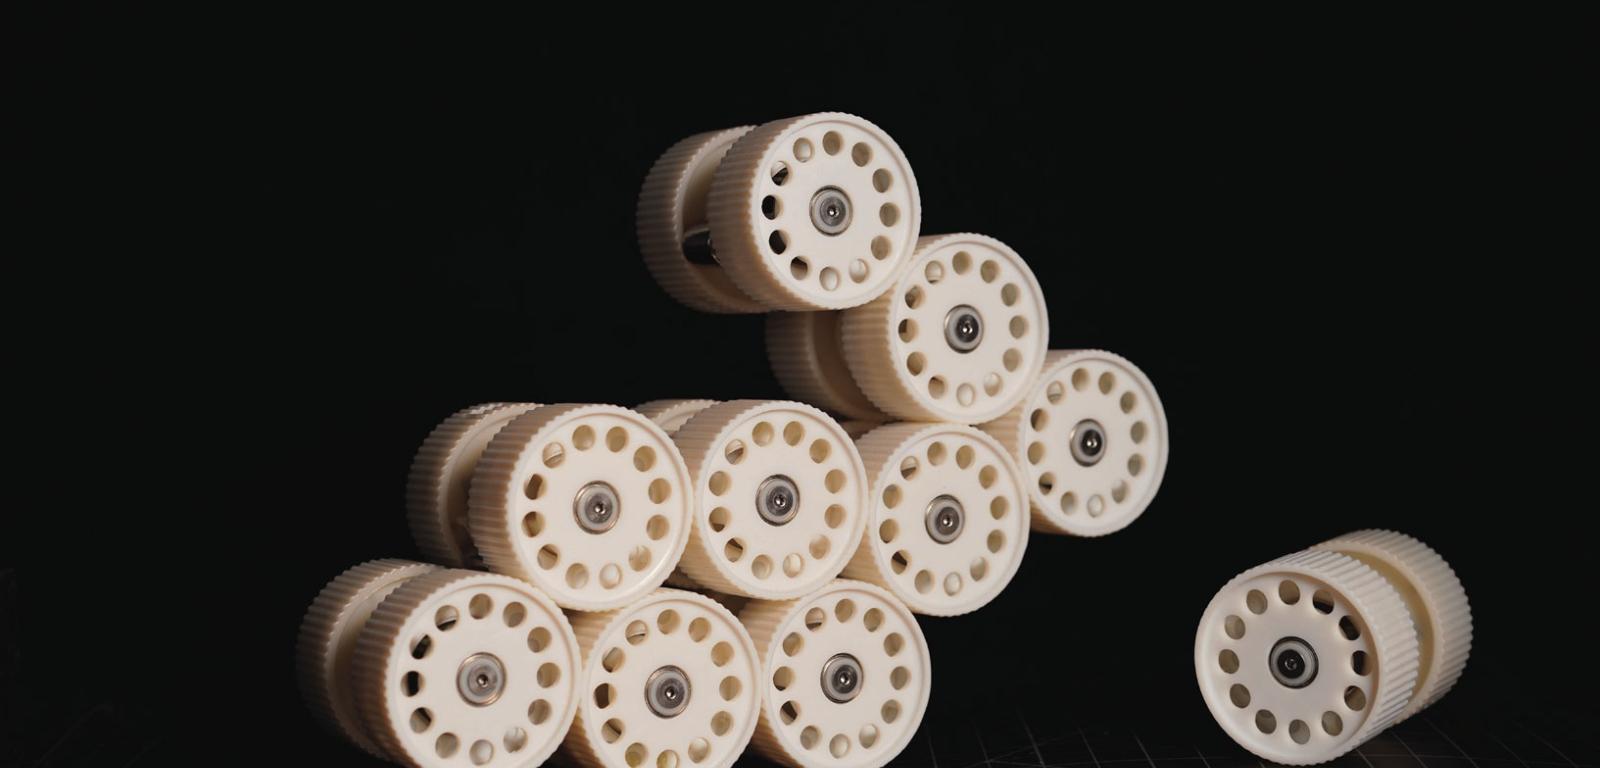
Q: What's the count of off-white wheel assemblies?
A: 10